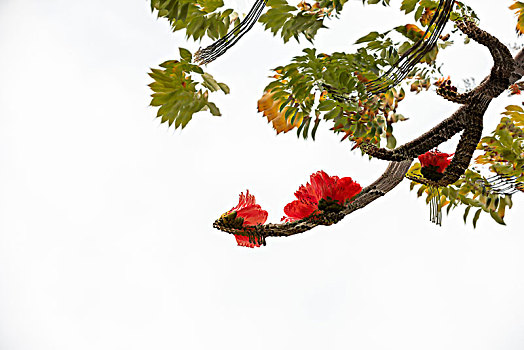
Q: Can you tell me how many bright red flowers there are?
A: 3